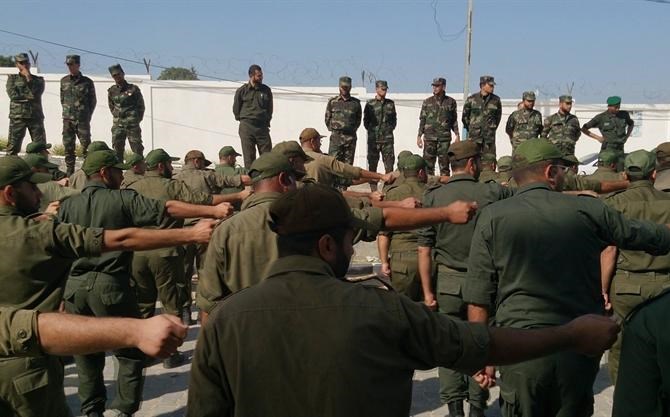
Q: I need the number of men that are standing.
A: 11